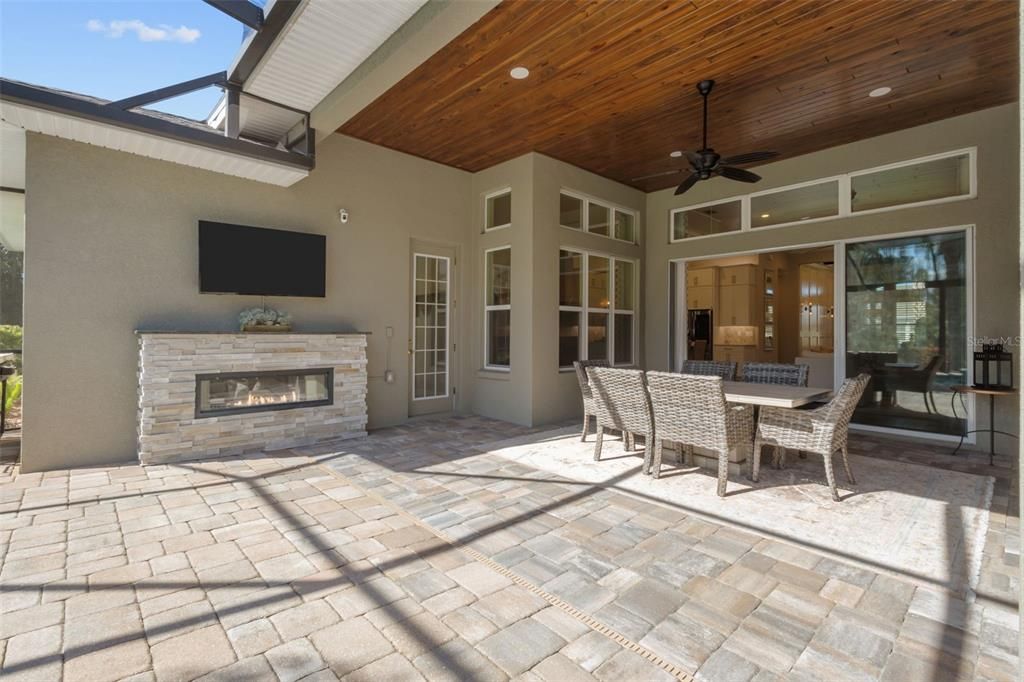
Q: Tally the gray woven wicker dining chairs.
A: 6